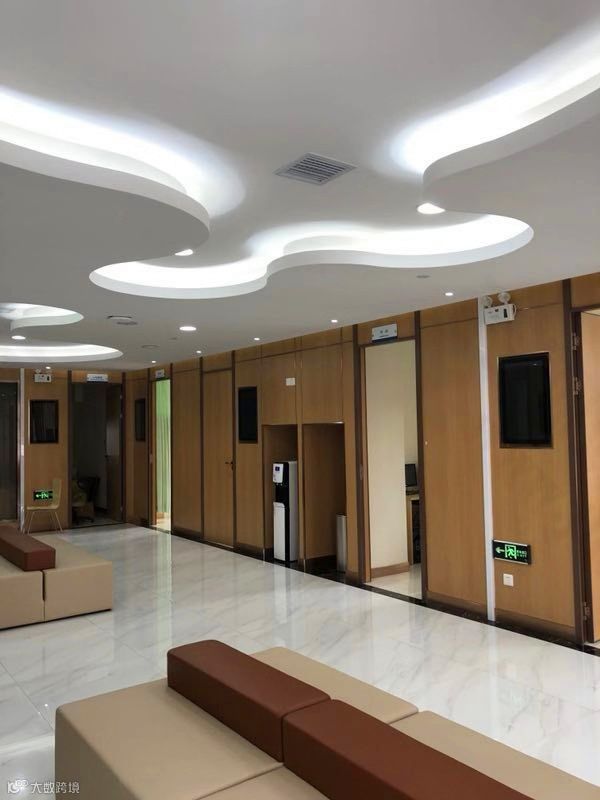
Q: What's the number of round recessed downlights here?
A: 10